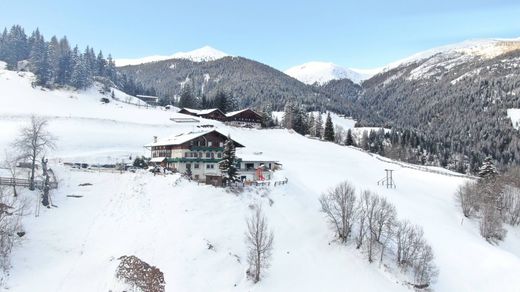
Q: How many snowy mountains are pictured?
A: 3